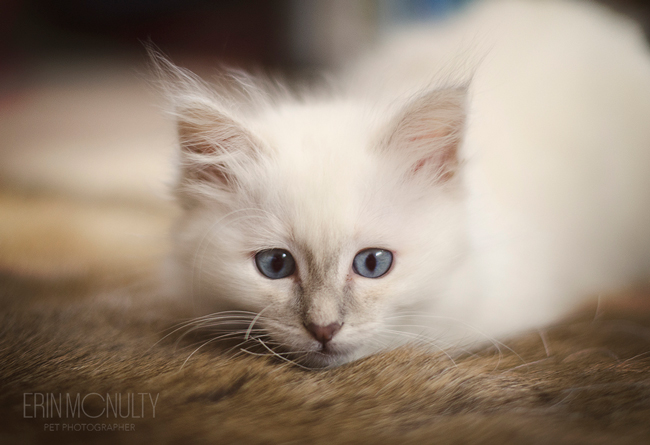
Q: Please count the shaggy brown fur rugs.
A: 1